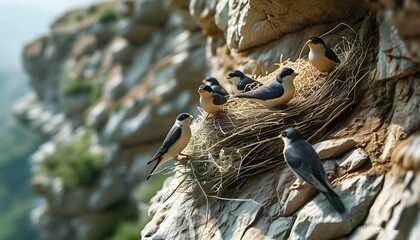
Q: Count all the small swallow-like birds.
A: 7